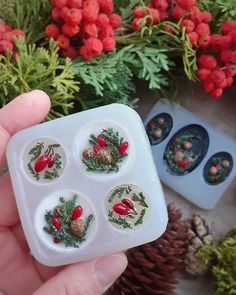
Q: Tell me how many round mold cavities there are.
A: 4